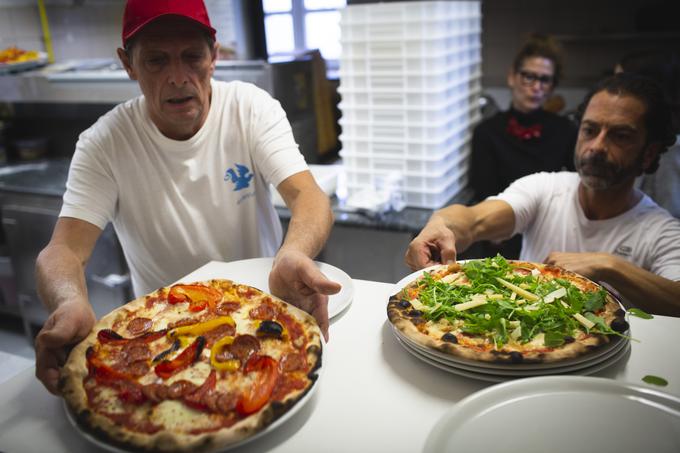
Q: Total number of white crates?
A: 12